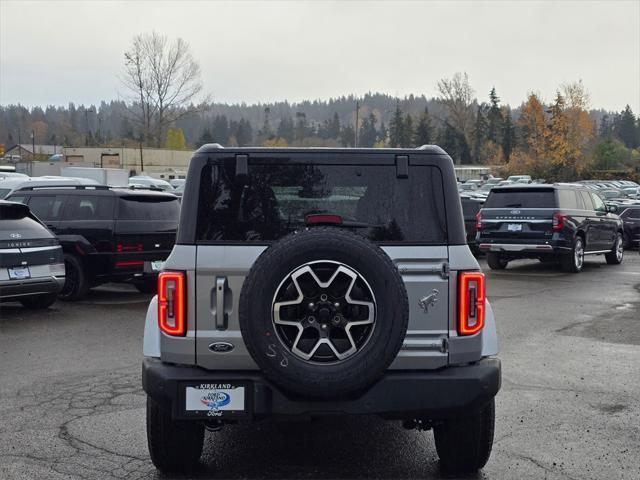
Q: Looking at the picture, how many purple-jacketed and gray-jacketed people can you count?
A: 0